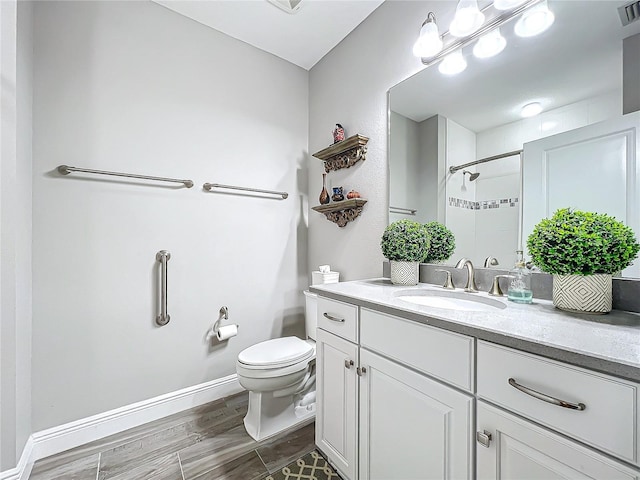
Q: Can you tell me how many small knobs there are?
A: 3